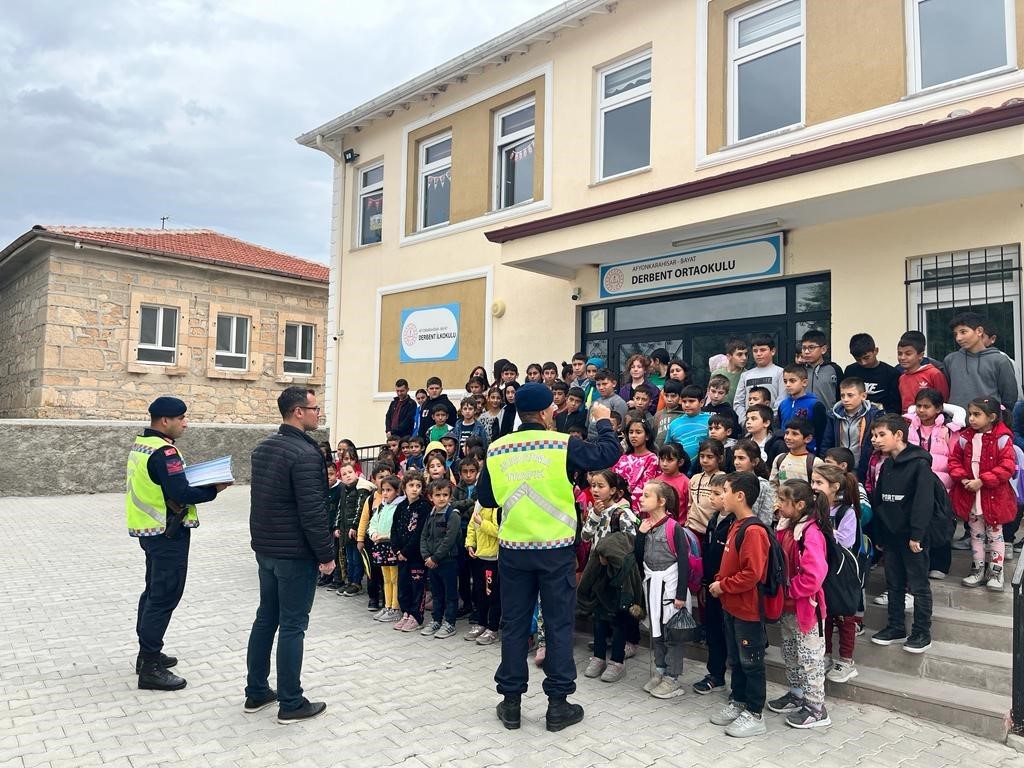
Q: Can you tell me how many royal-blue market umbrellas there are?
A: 0